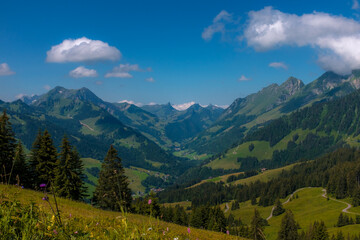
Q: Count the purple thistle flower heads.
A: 2